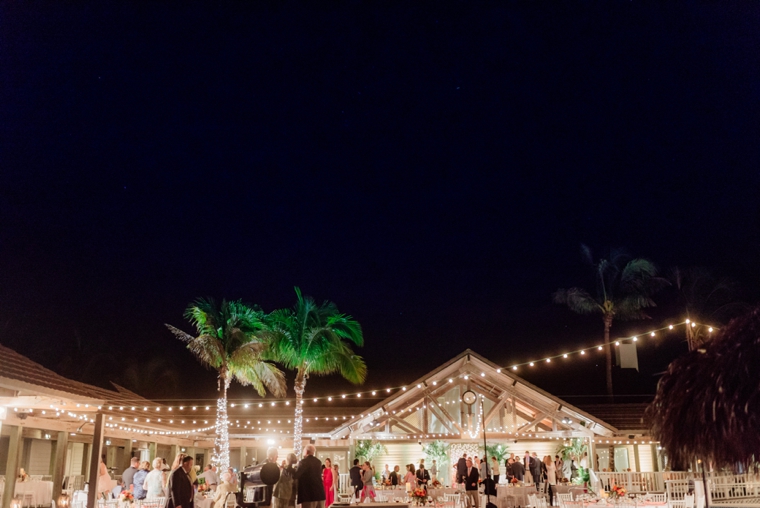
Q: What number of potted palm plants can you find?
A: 4